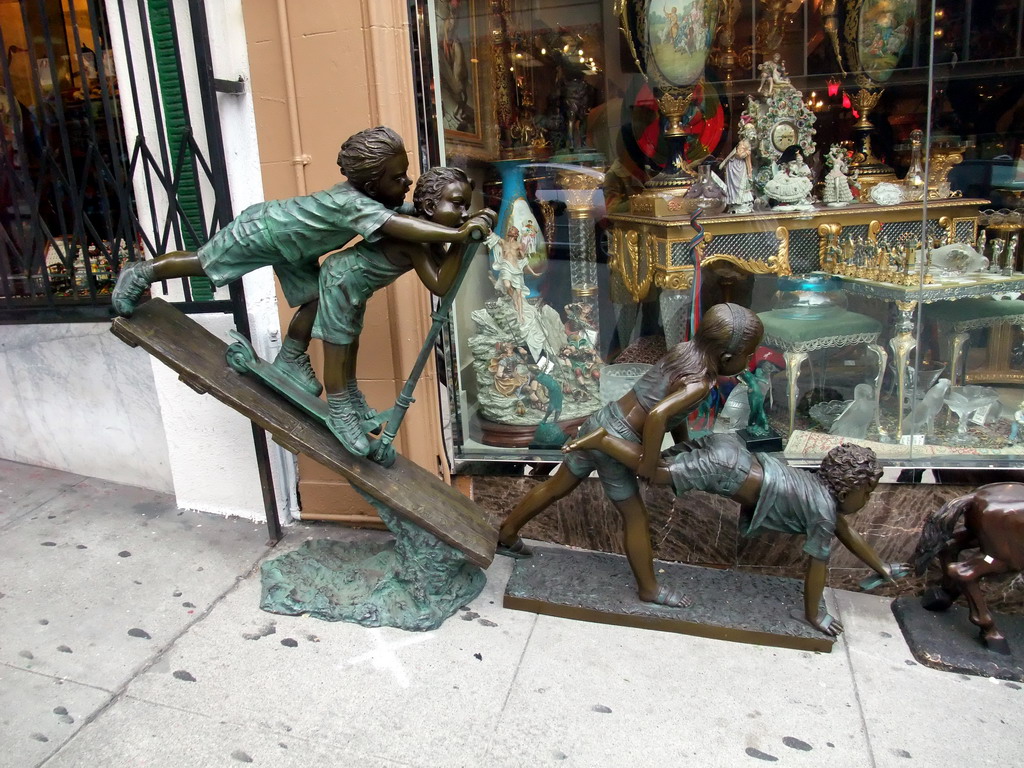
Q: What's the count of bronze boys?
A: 3